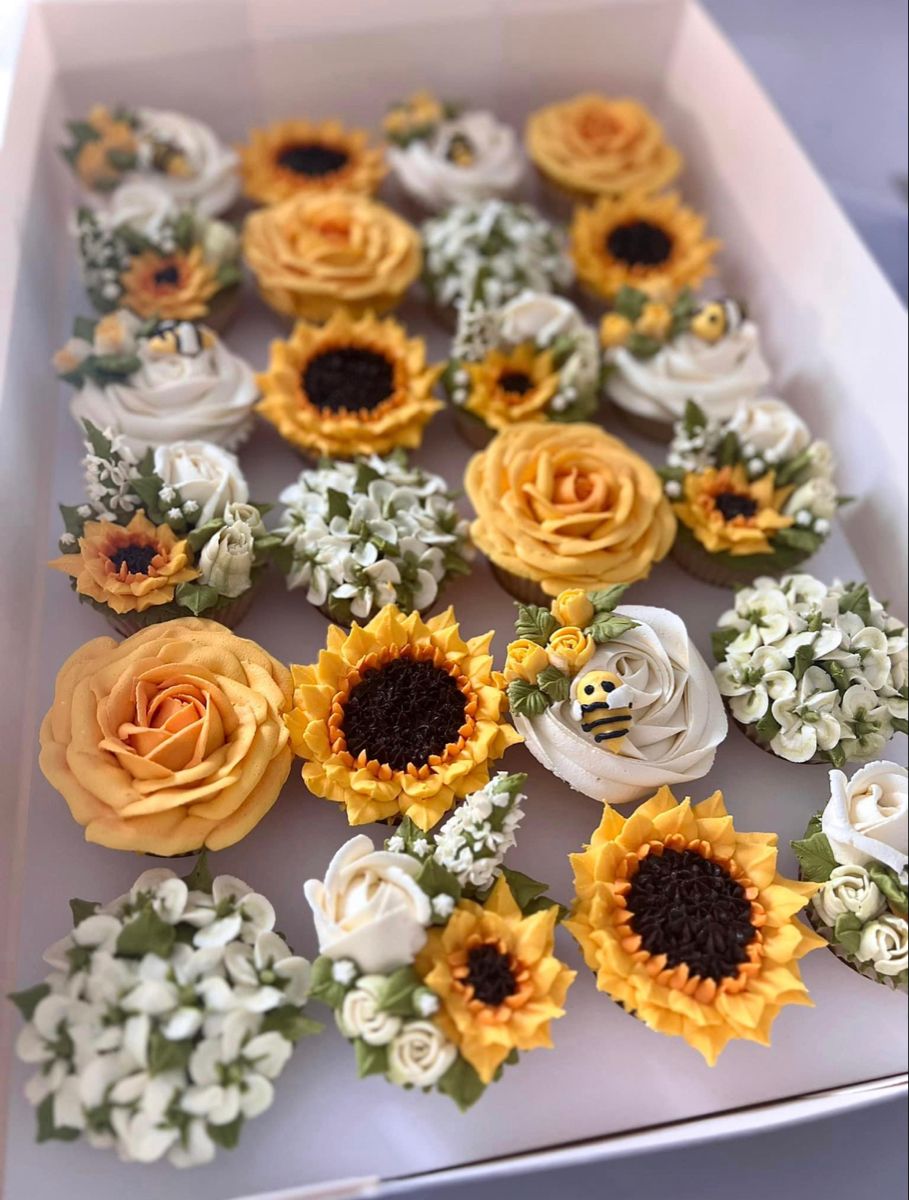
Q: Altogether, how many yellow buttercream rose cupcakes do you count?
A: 4